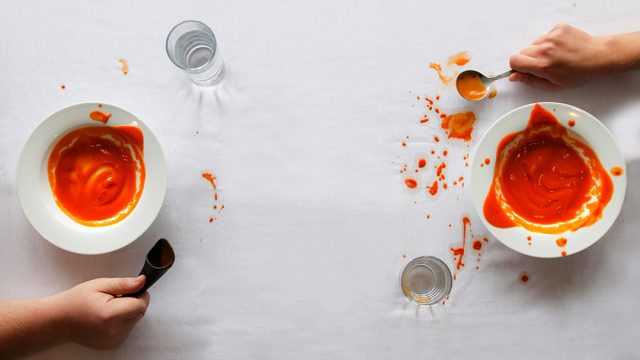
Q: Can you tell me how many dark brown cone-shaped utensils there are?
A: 1